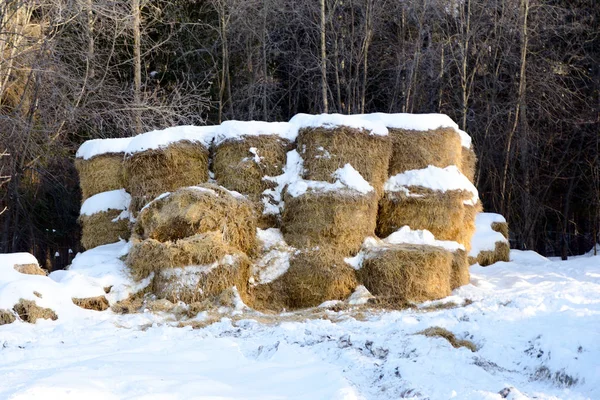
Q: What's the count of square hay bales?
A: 0